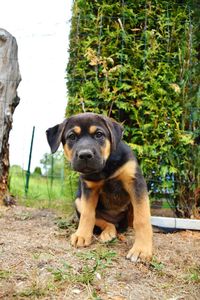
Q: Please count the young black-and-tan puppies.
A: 1